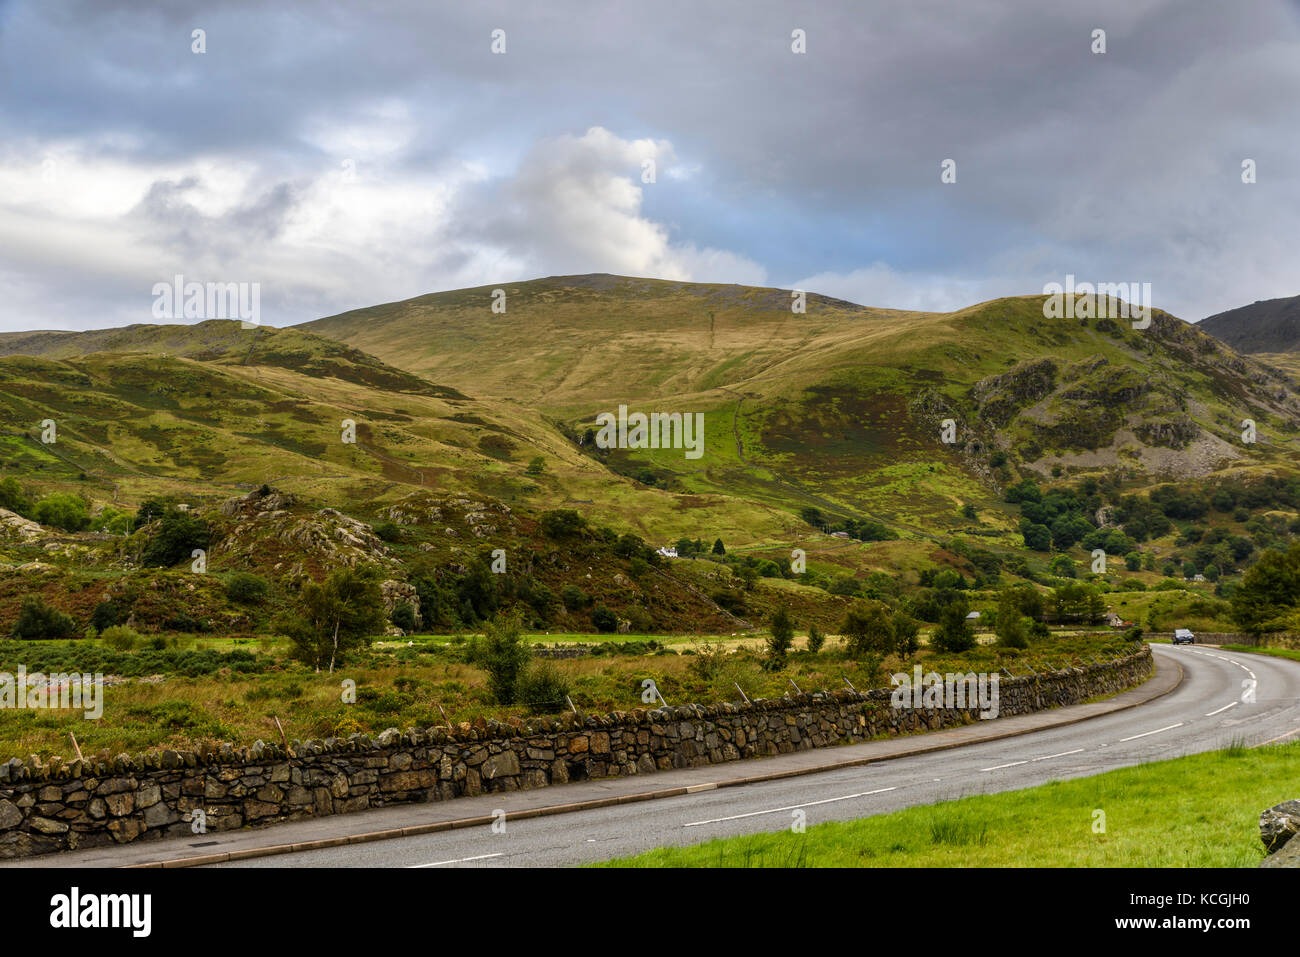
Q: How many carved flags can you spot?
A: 0